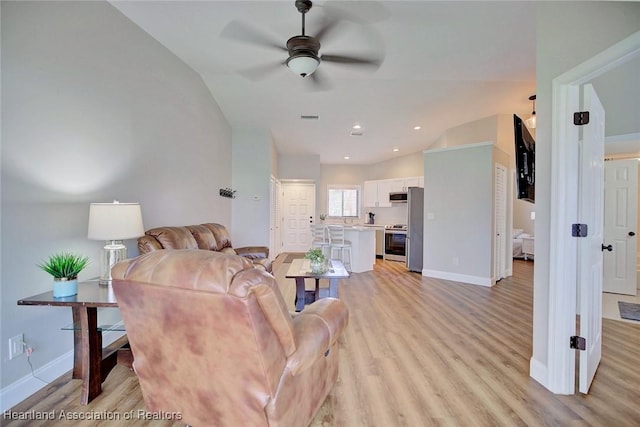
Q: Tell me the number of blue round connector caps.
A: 0